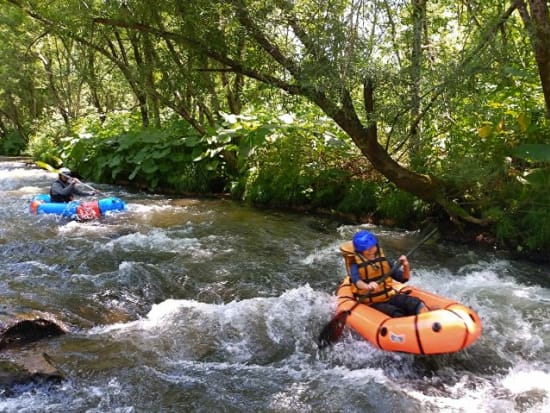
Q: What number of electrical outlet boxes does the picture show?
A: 0